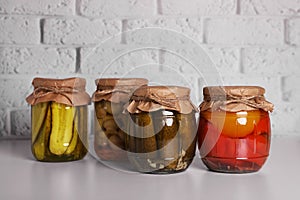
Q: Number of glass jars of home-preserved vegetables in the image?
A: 4